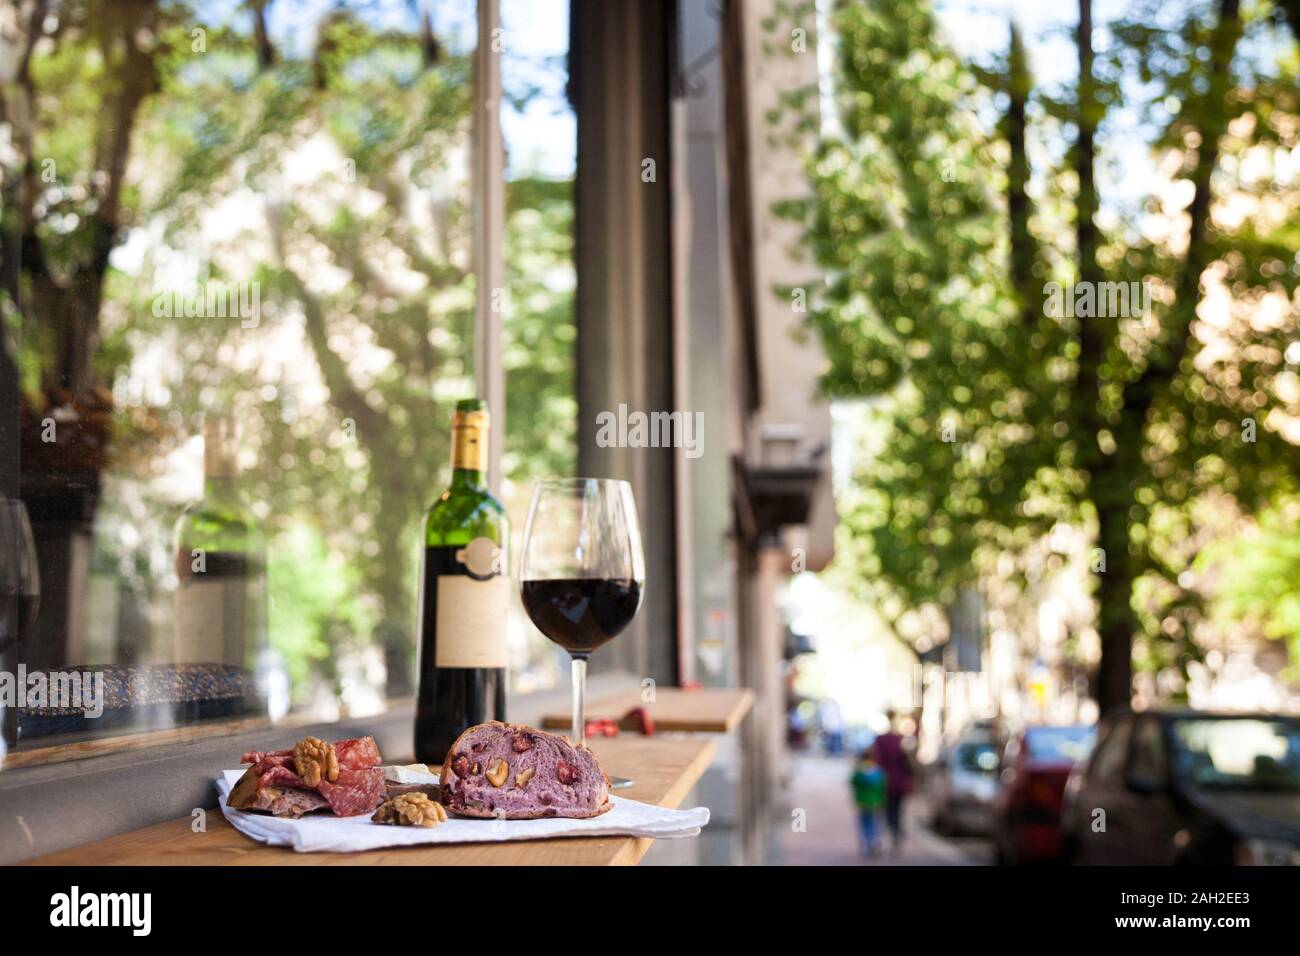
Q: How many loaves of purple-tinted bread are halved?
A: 1